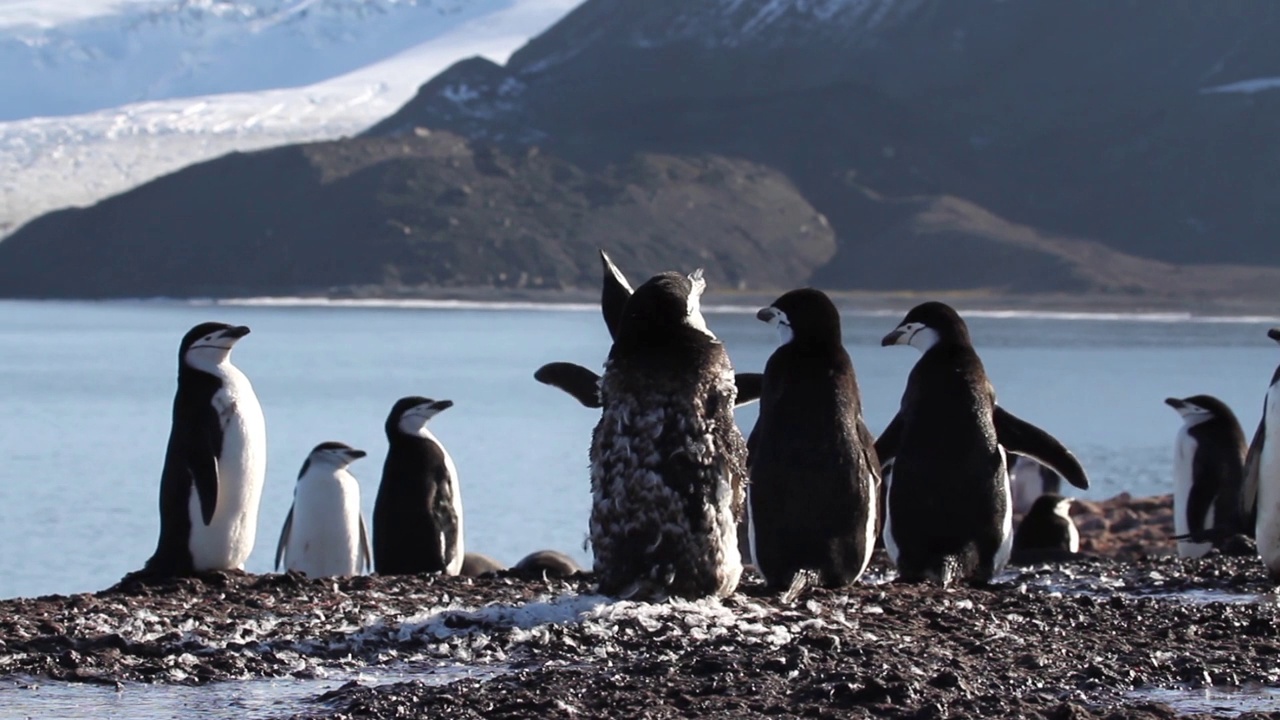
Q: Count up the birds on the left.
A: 3